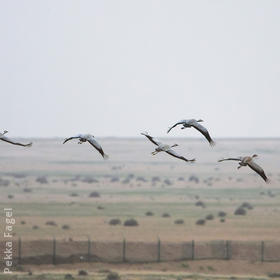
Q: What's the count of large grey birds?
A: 5